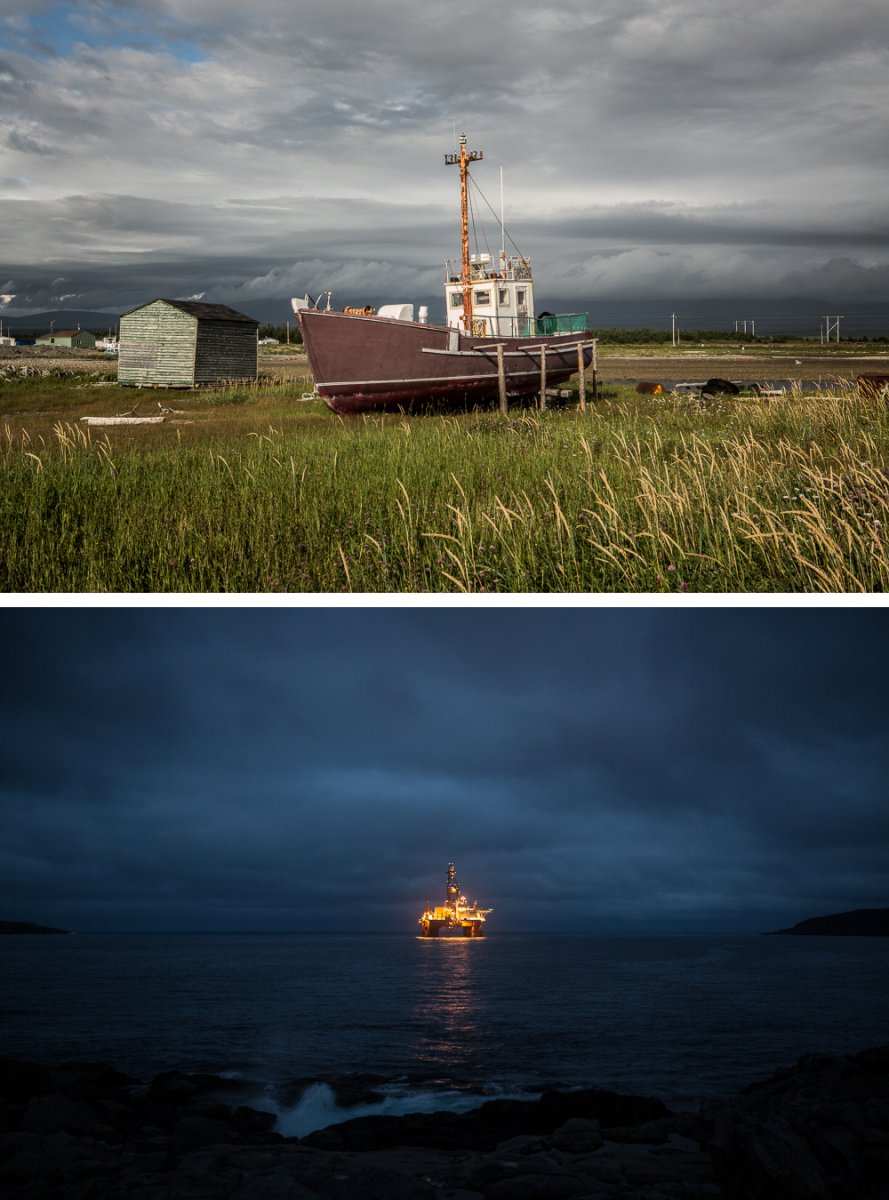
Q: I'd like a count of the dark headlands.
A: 2